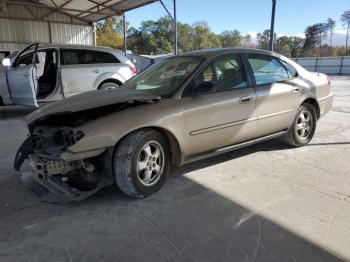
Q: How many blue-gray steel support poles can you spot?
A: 3